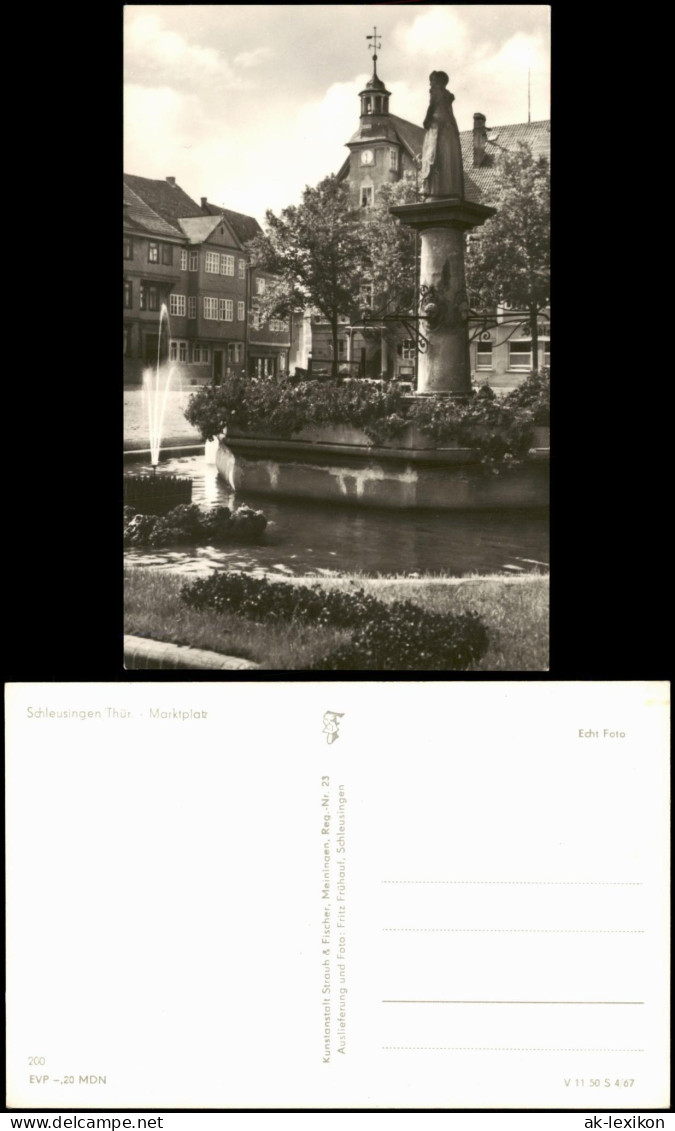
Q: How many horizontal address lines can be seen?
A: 4